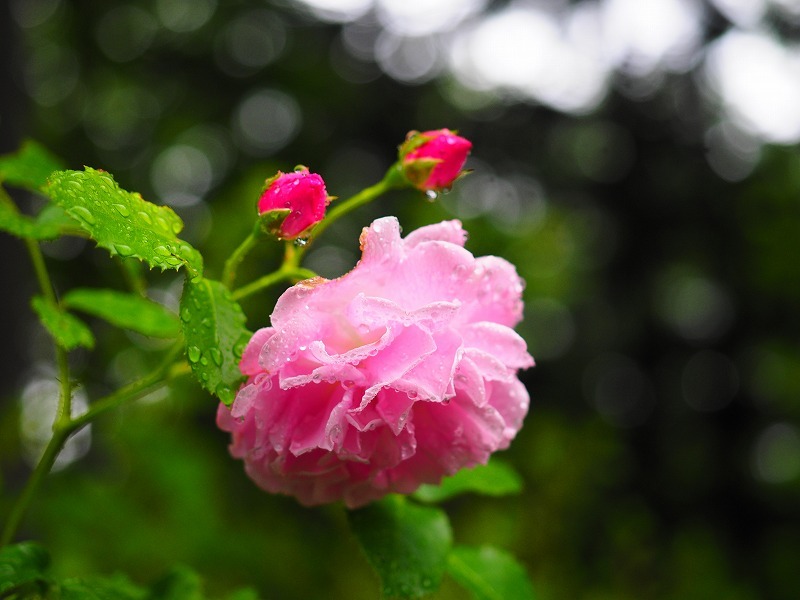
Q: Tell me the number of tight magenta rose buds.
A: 2